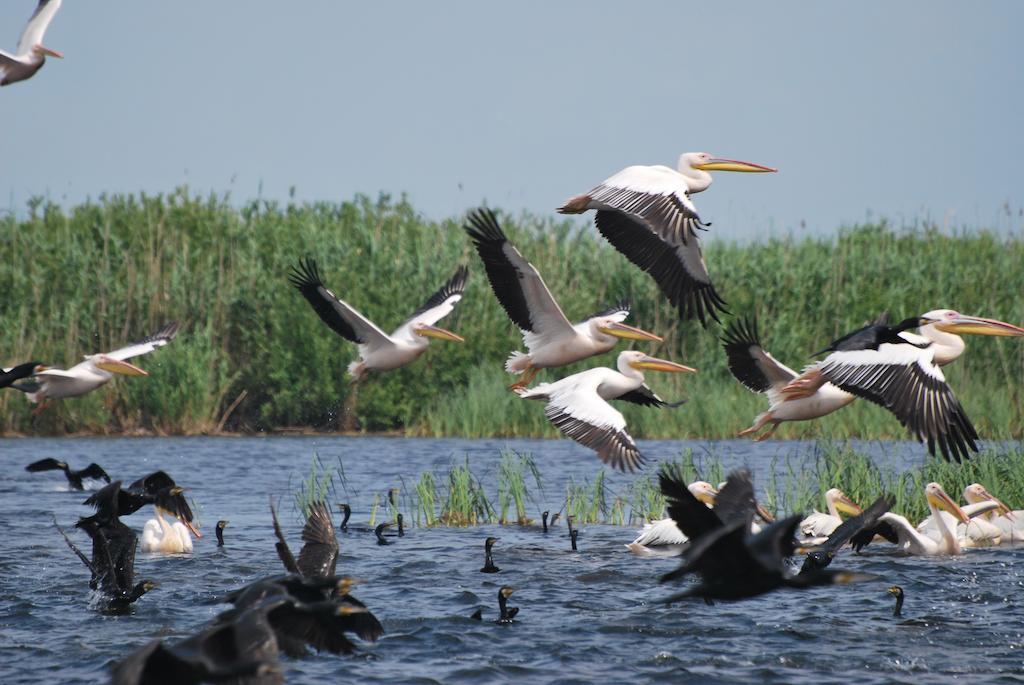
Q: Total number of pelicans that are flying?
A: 8